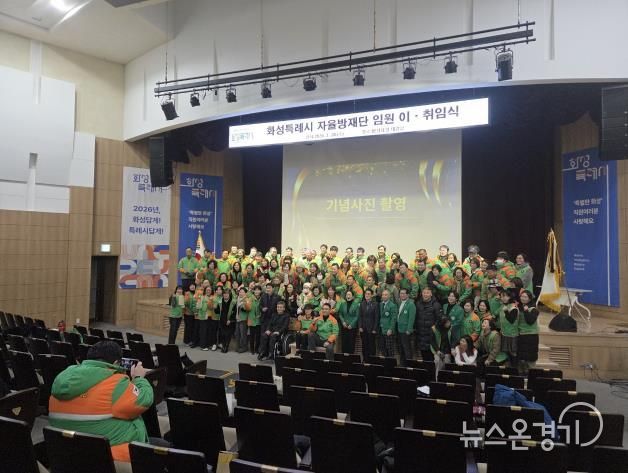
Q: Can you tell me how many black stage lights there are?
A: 9